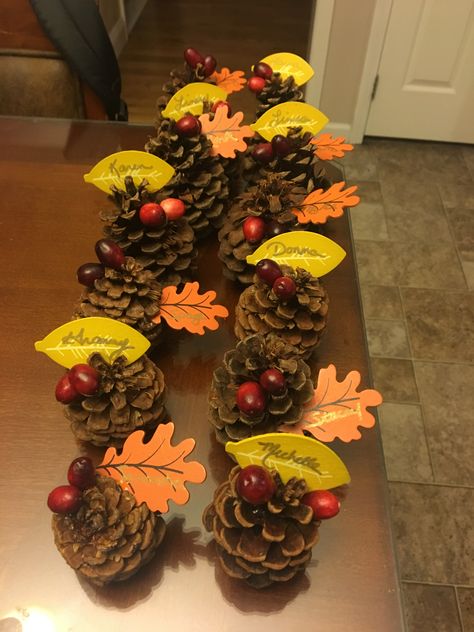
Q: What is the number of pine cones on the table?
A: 13